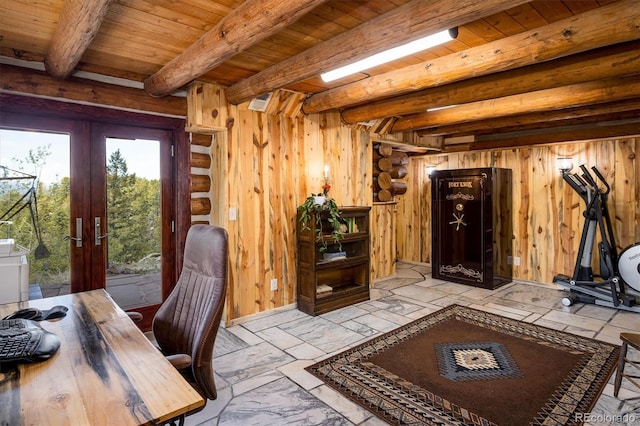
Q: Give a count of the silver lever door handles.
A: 2